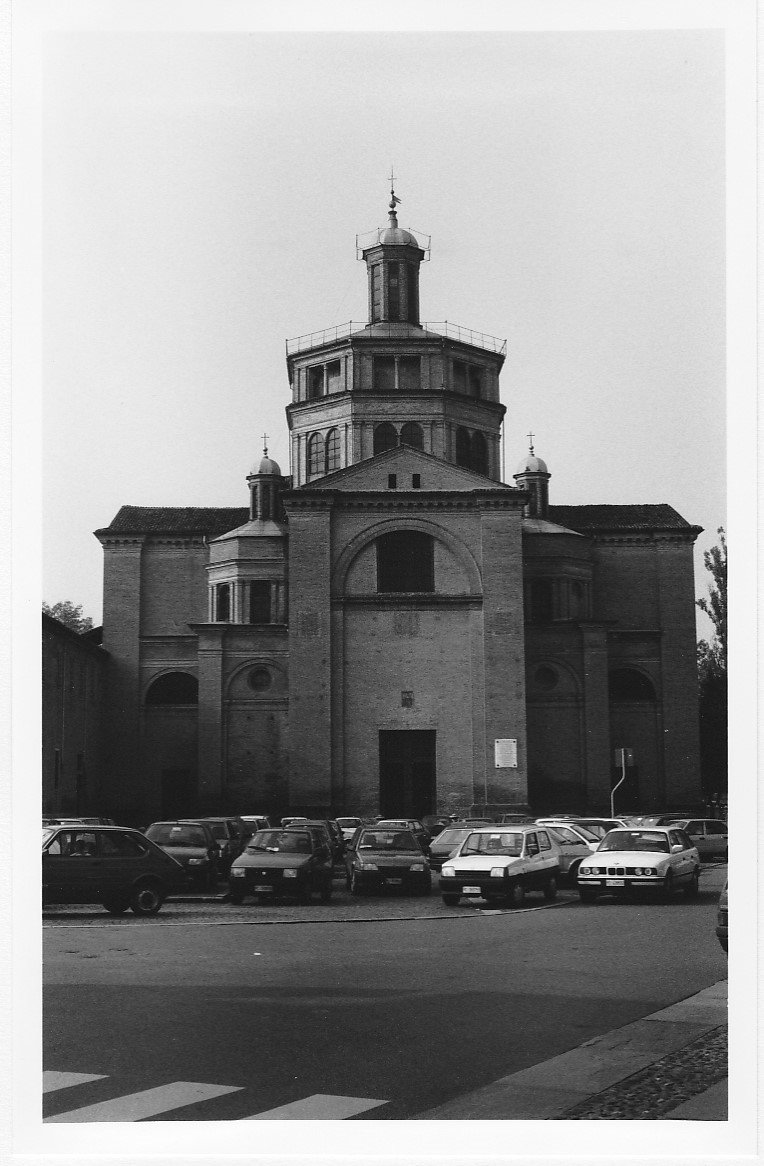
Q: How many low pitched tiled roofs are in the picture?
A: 2